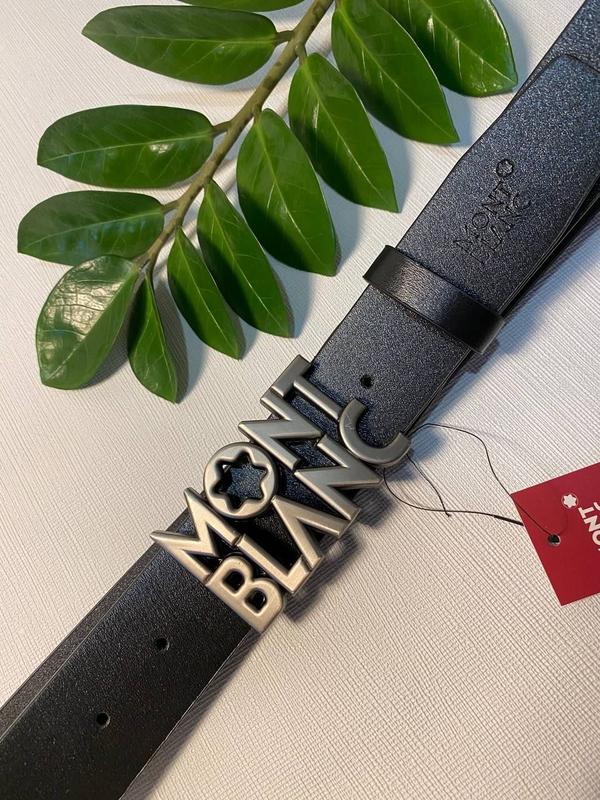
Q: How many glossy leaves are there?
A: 12